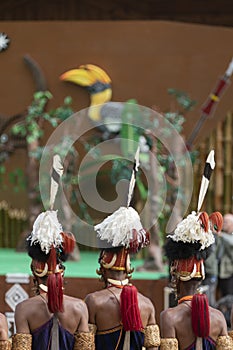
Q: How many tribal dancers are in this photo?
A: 3